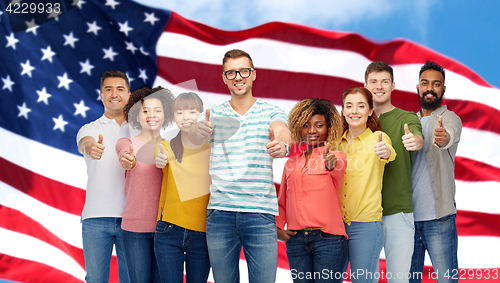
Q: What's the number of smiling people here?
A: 8